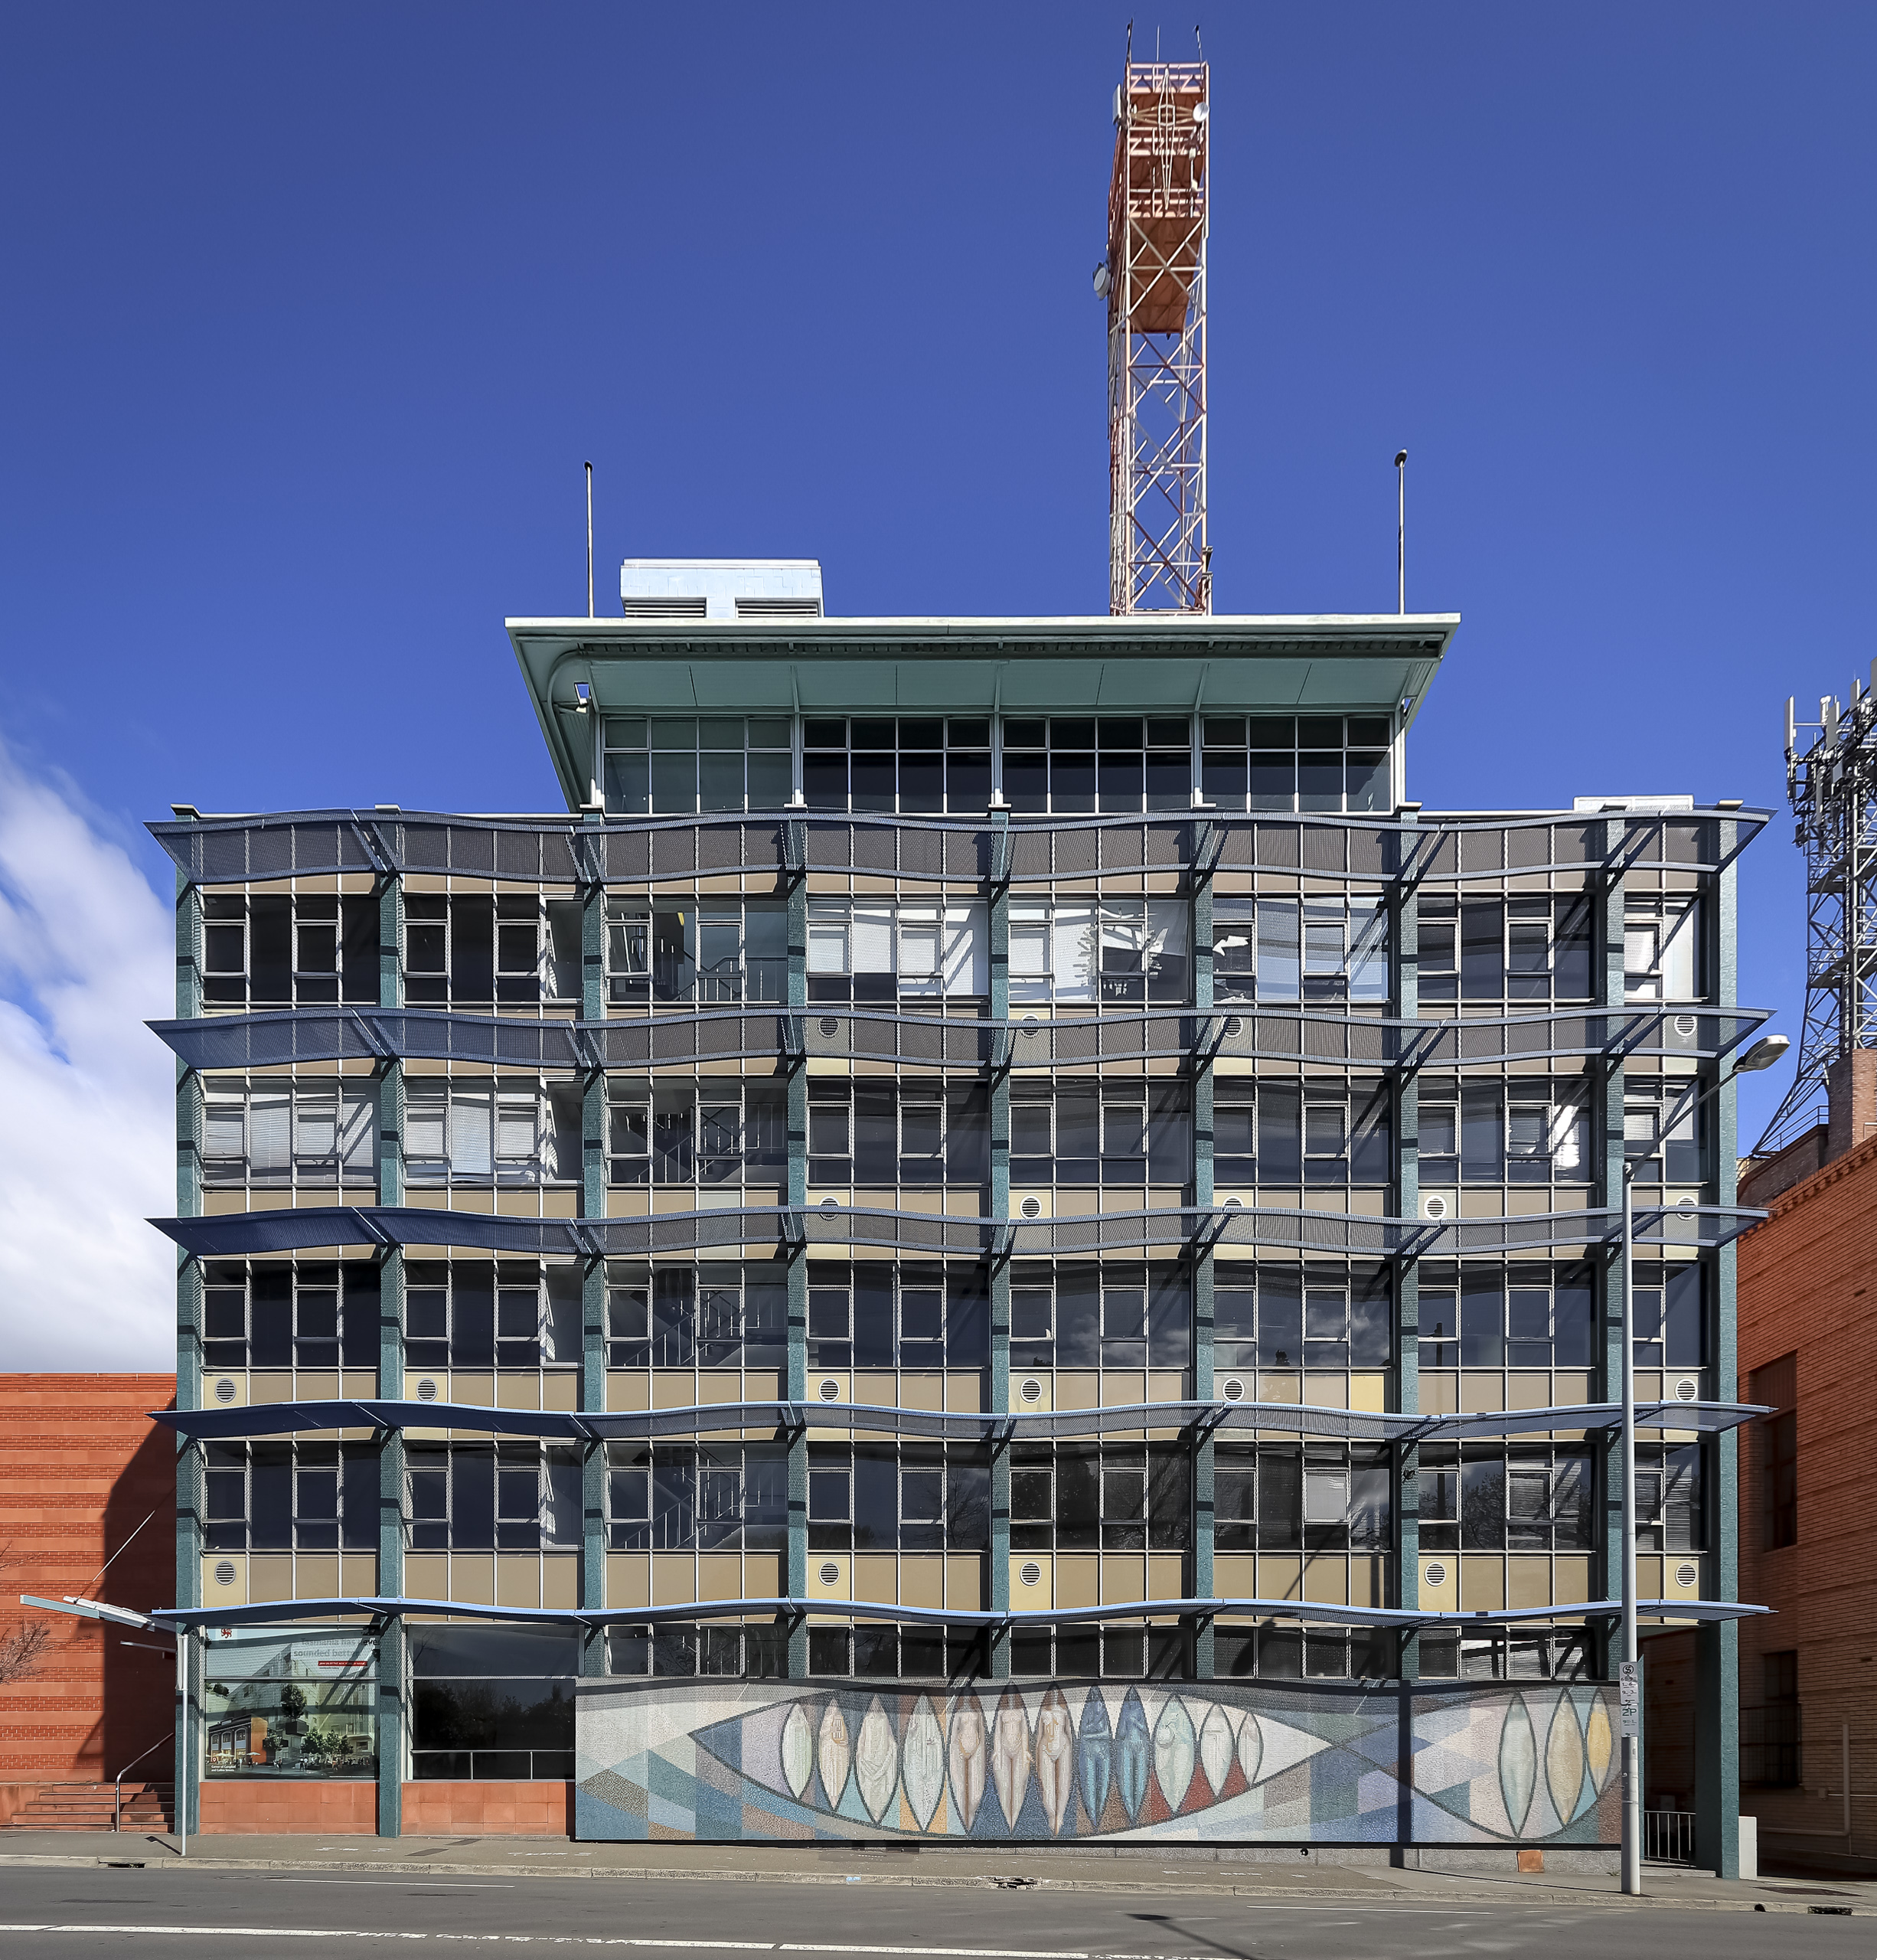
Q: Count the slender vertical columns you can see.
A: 9